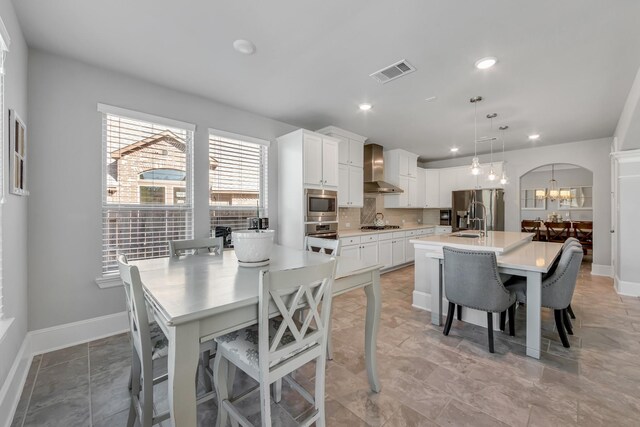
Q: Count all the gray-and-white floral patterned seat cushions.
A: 2